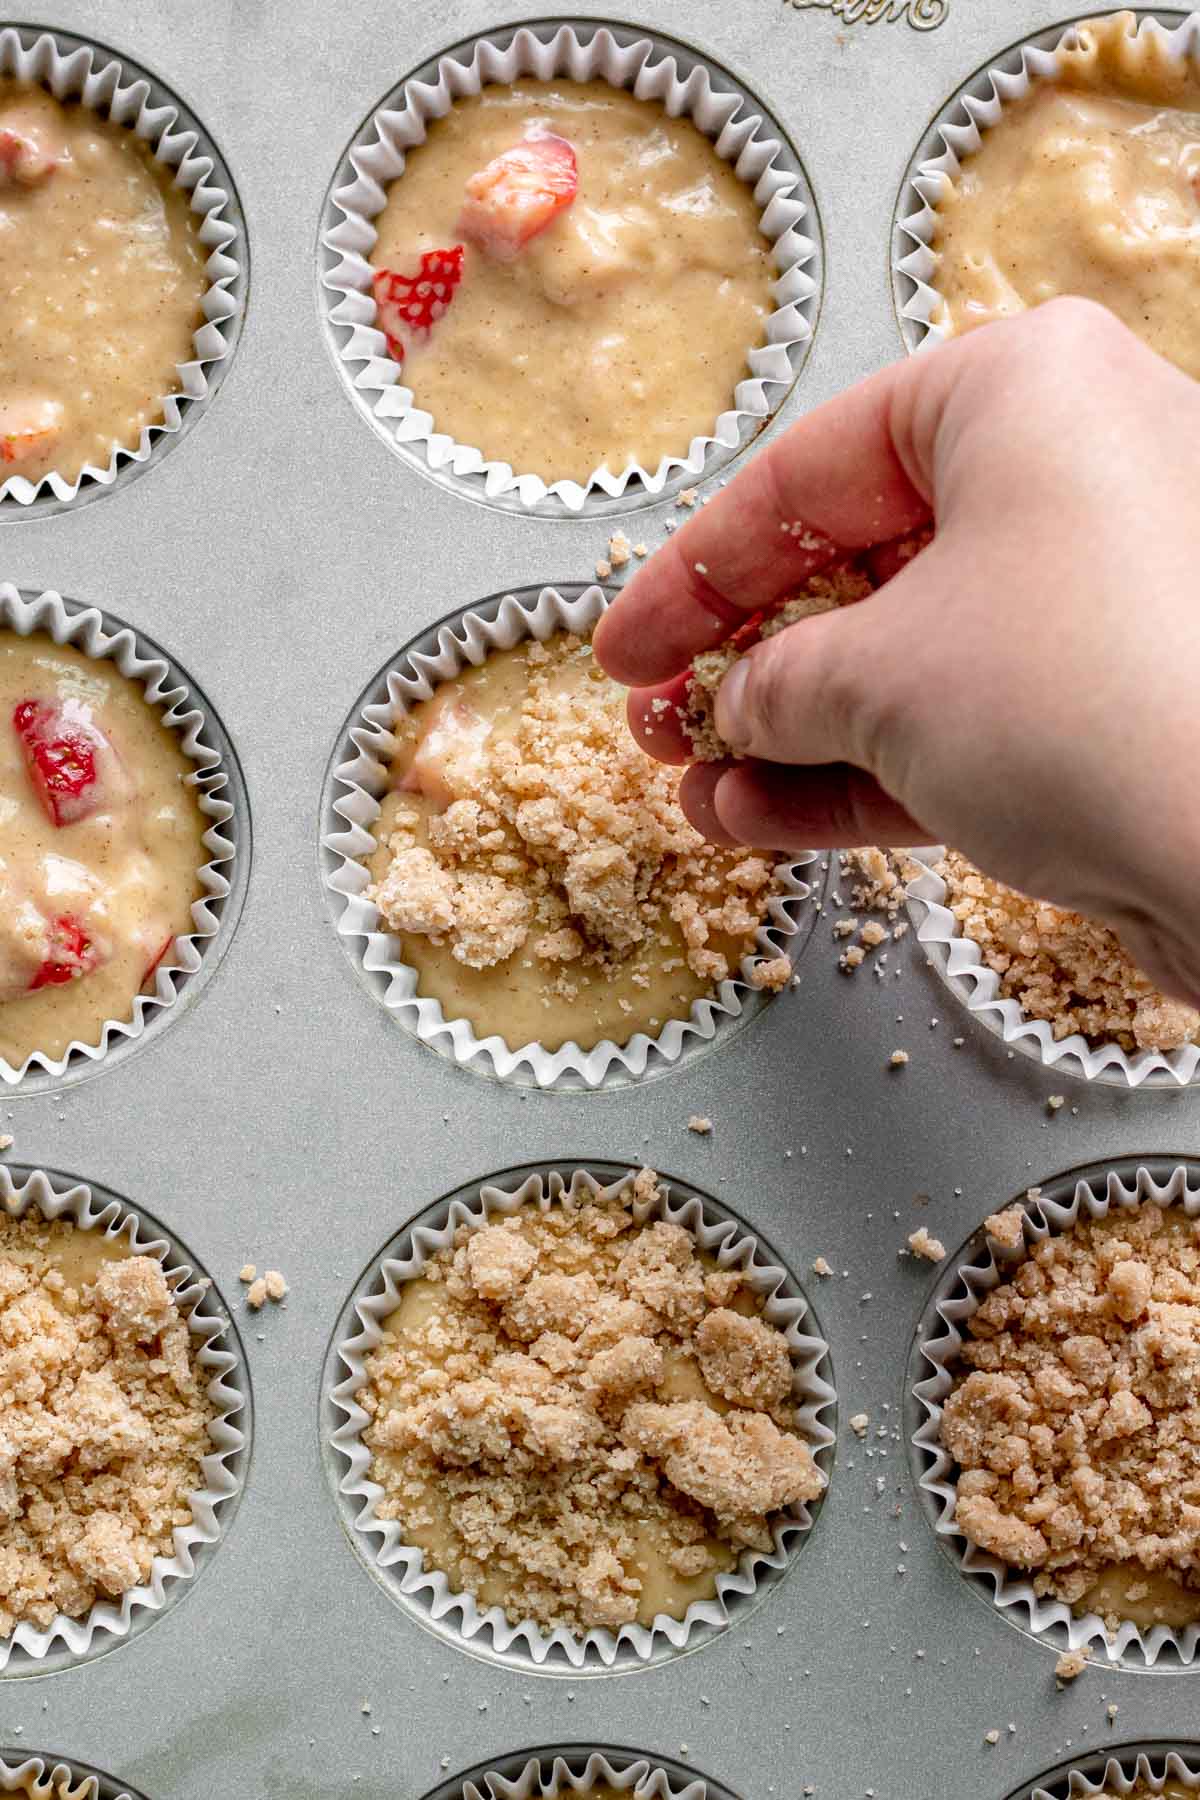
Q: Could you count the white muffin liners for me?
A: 12